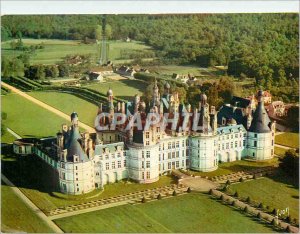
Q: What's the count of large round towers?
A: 4